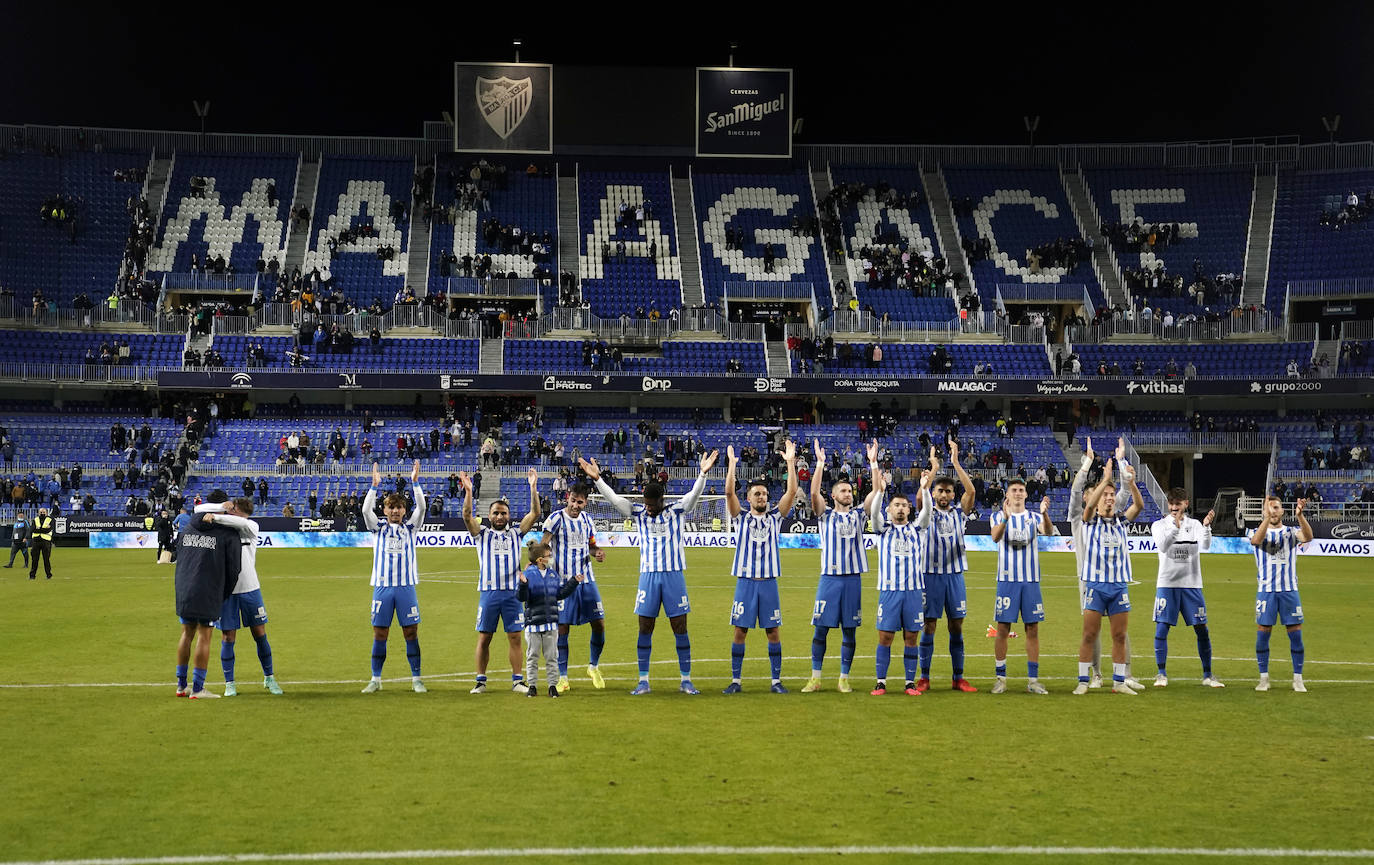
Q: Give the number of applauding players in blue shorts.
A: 11